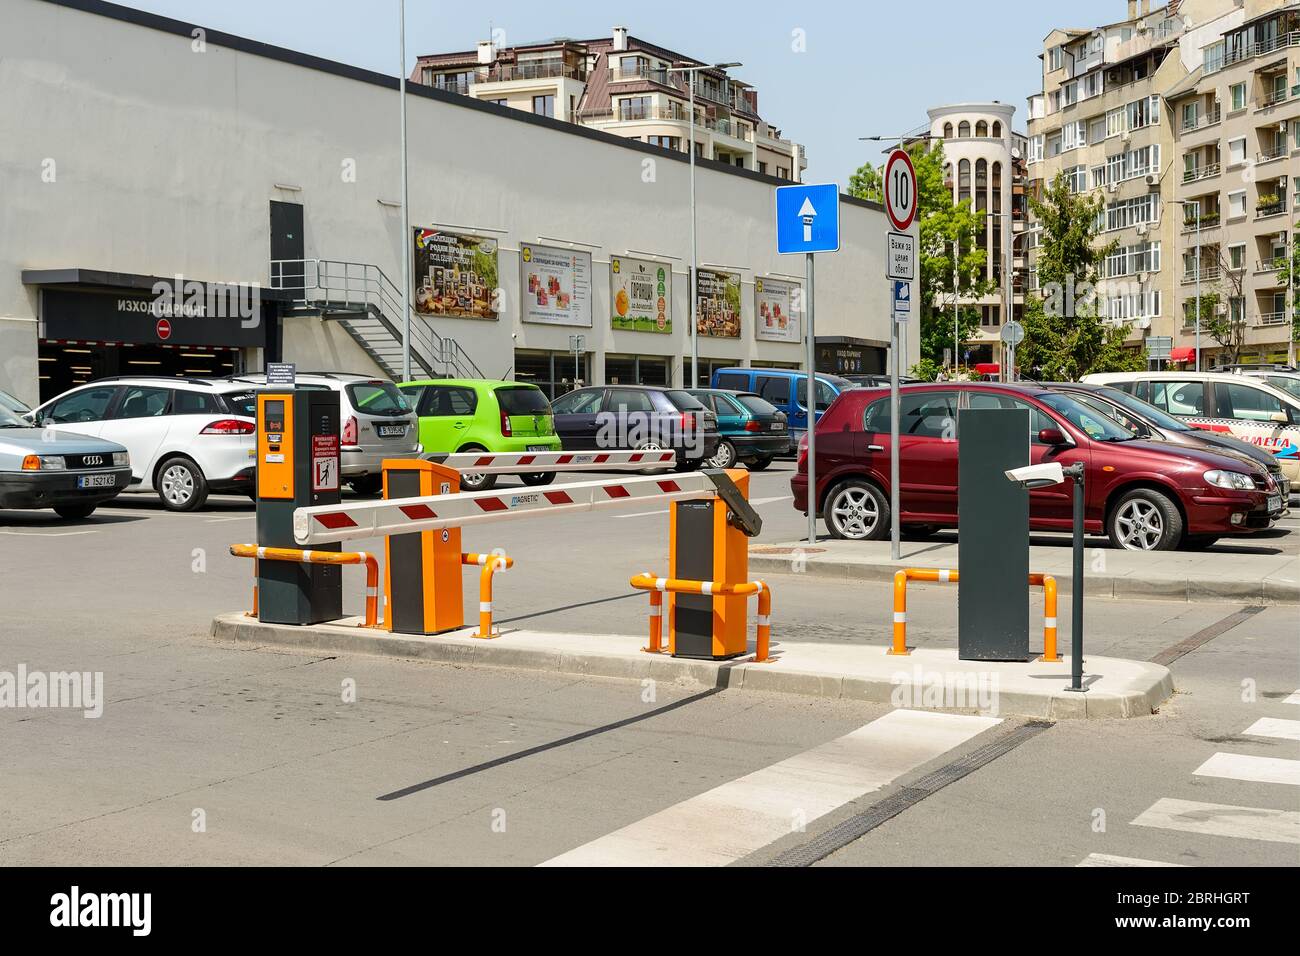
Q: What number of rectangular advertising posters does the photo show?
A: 5